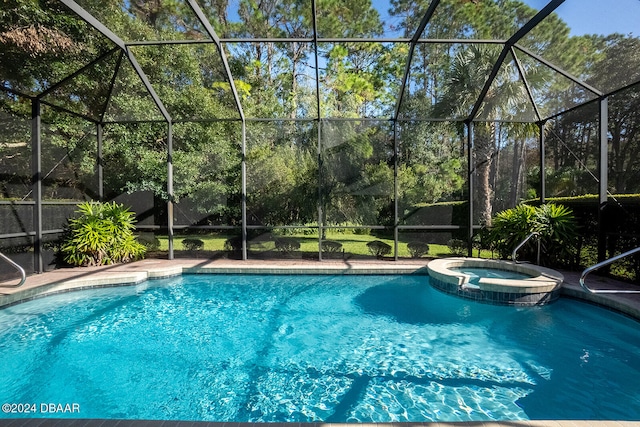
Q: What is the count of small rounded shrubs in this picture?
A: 8